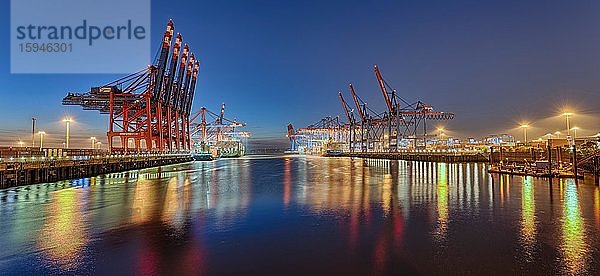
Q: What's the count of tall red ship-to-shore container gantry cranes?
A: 5